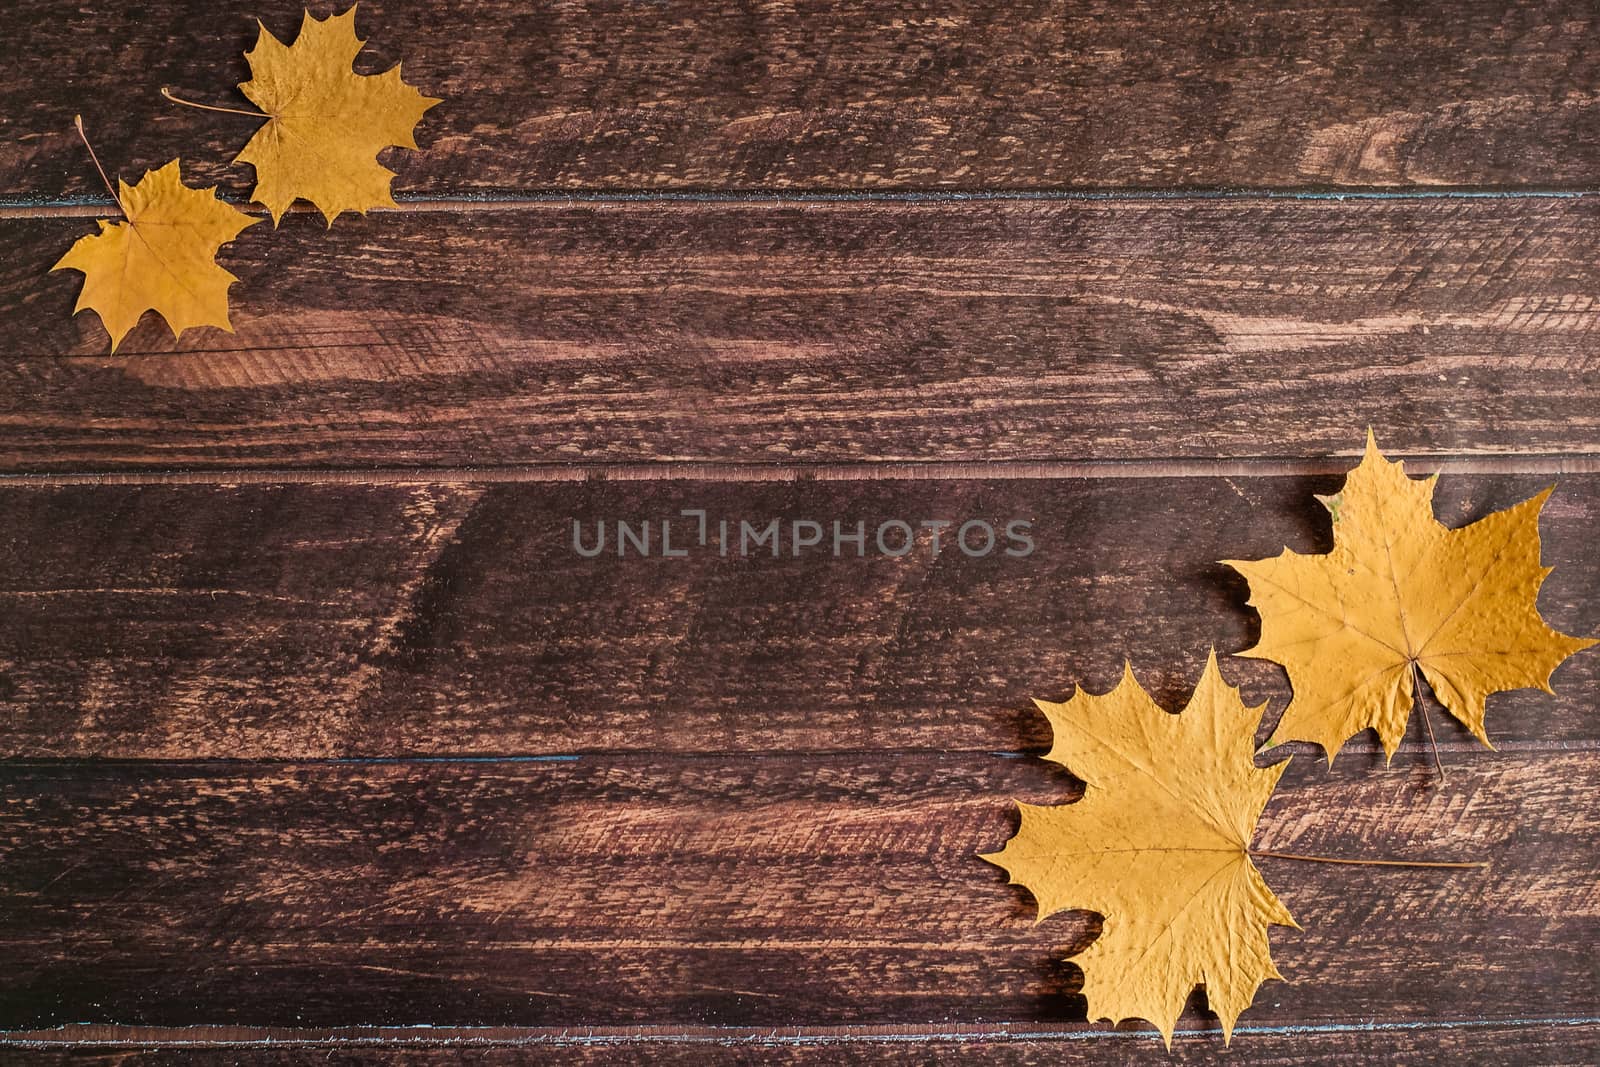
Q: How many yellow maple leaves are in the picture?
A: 4